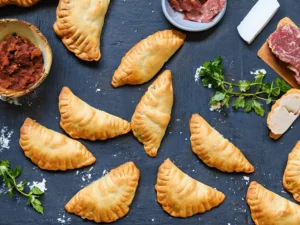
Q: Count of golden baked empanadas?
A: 11